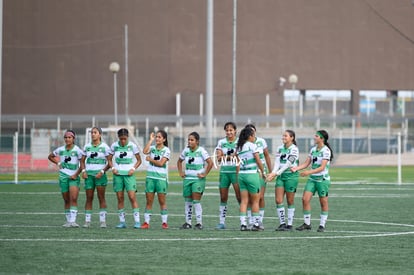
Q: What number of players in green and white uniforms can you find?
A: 10